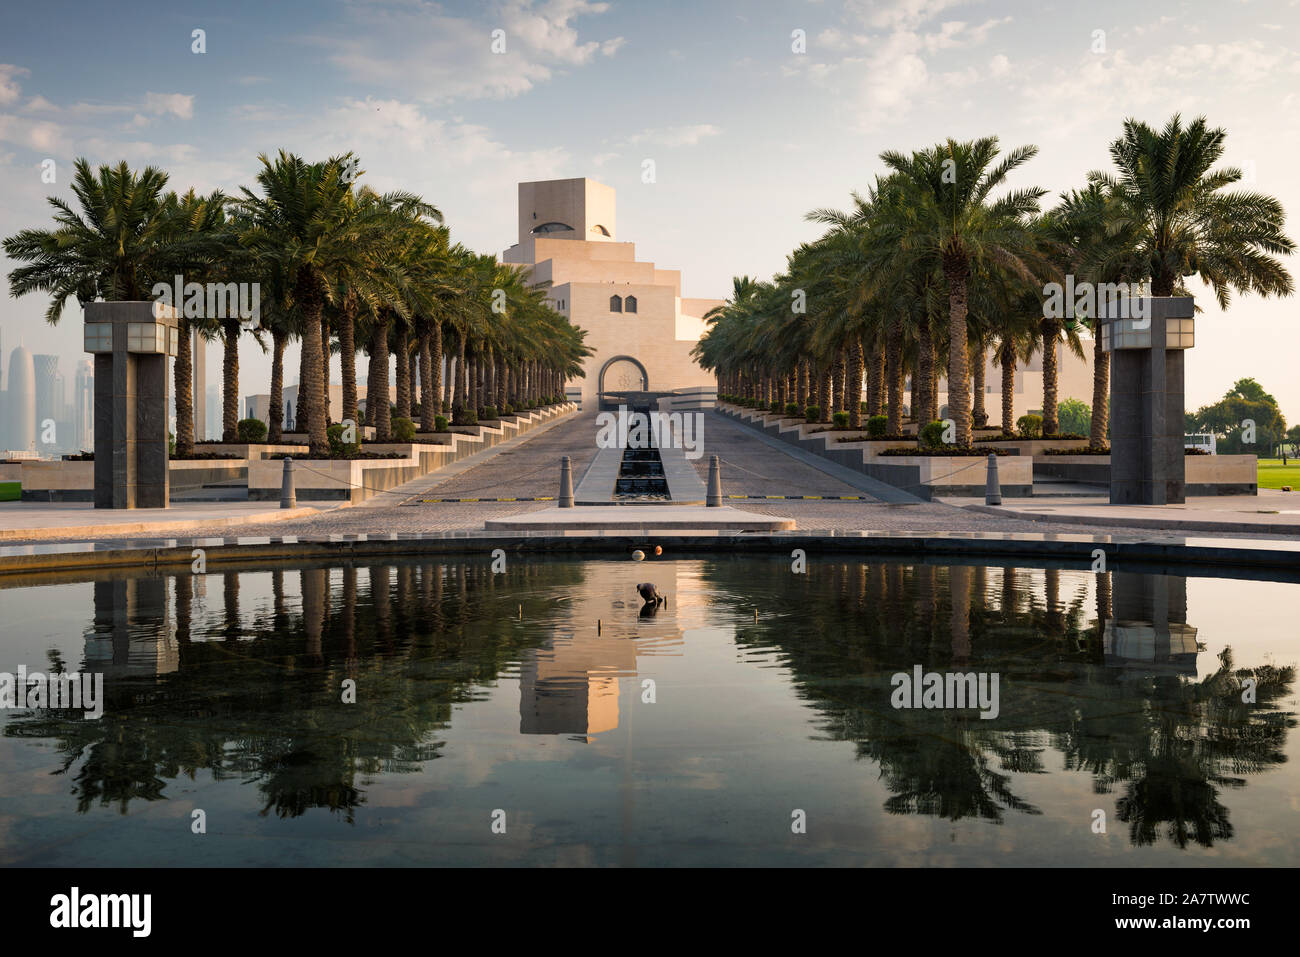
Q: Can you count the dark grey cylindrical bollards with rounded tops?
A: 4